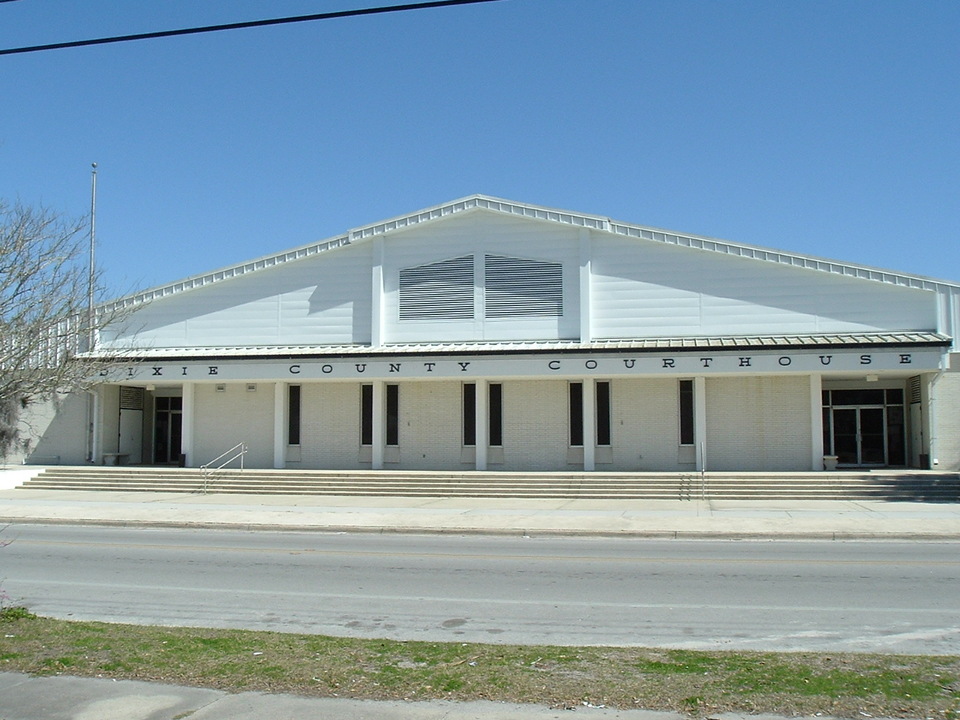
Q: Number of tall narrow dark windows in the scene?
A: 8